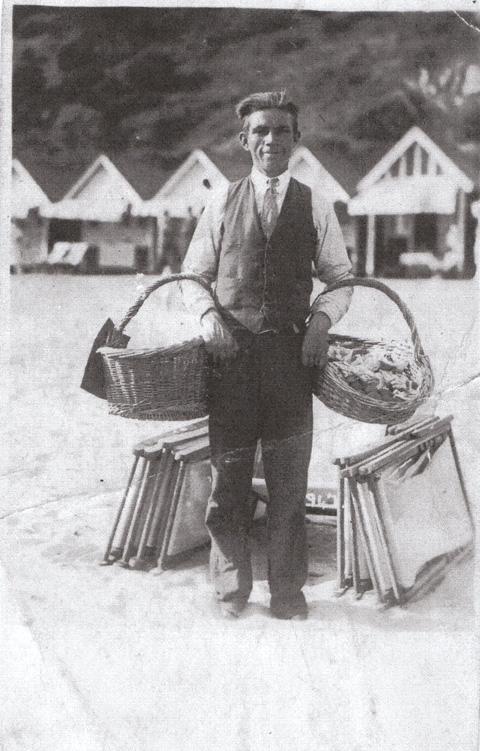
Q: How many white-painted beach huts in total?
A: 5